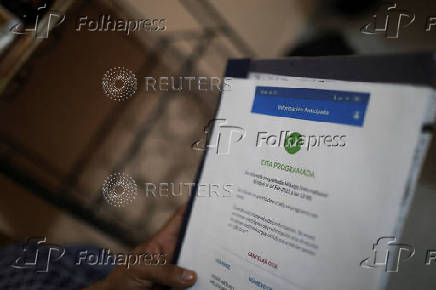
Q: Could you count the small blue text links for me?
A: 2